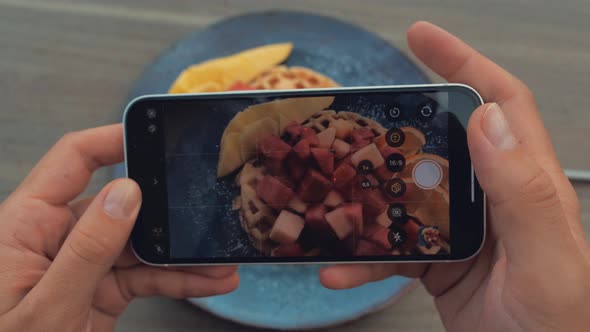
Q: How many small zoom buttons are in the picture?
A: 2